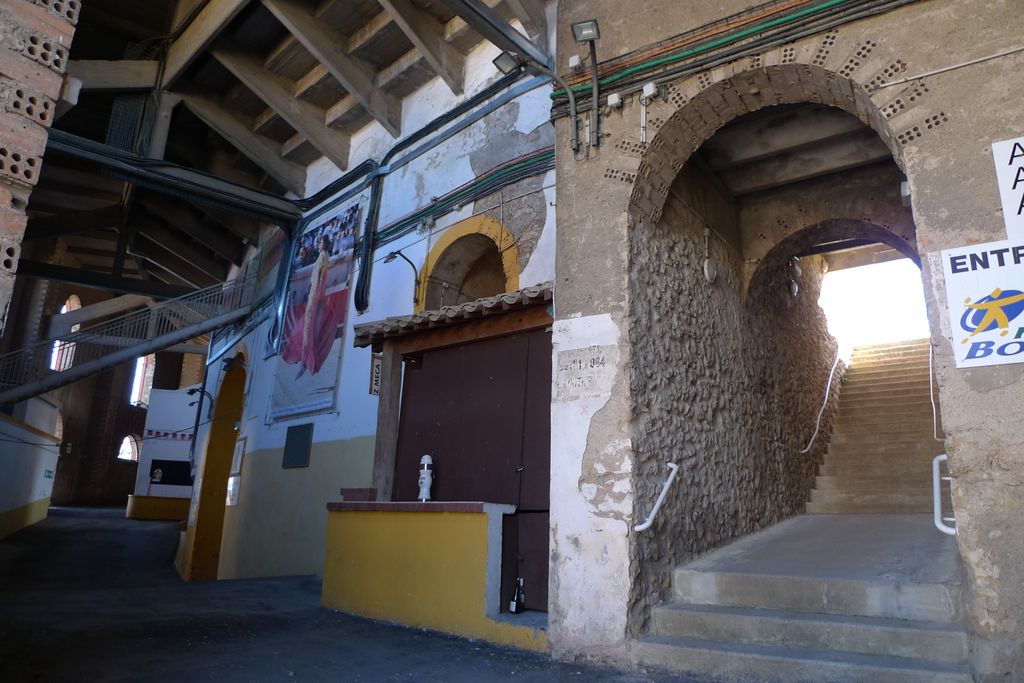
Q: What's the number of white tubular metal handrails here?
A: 4